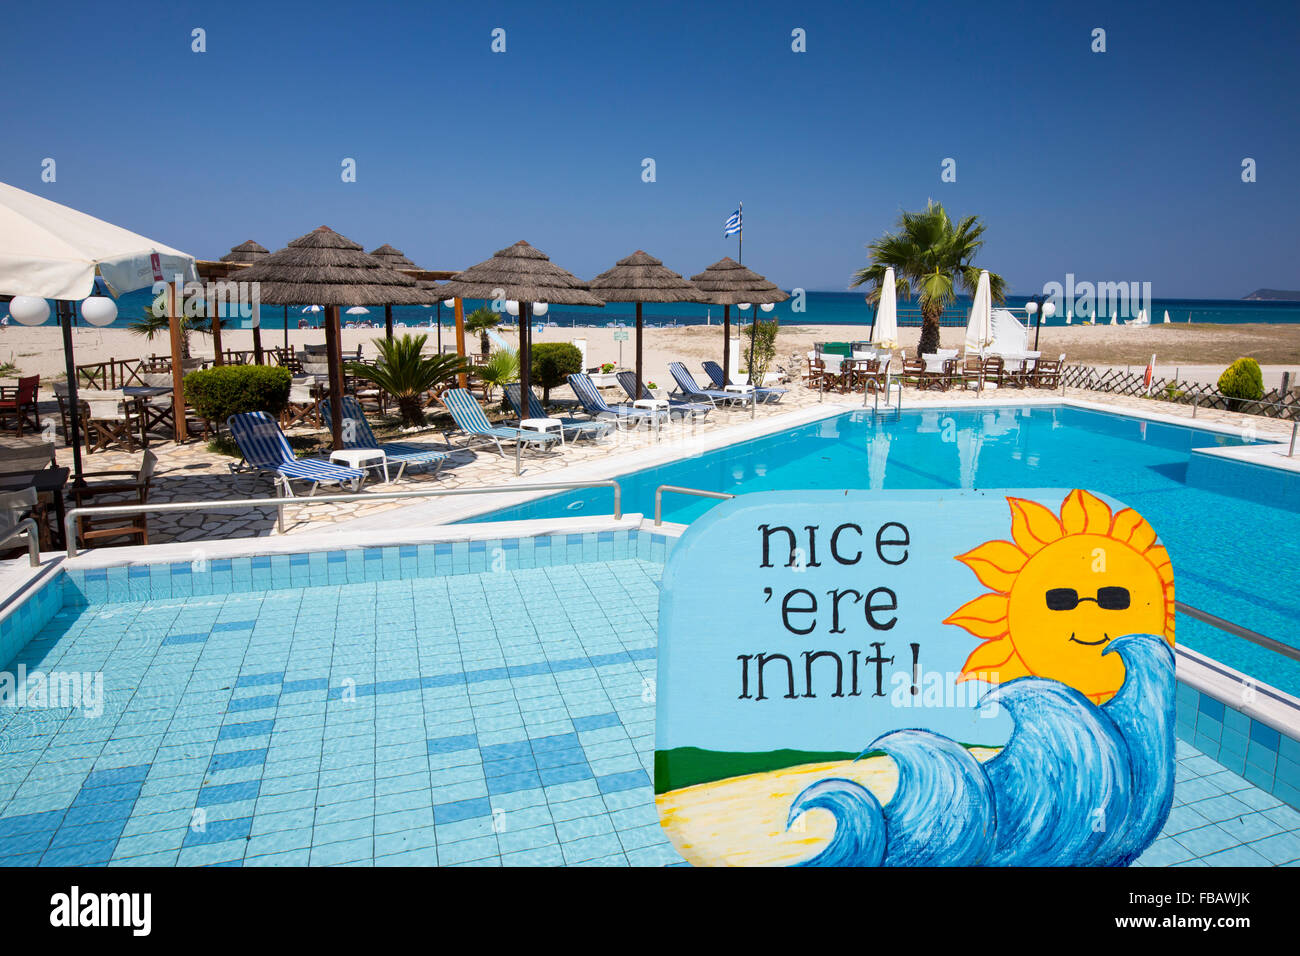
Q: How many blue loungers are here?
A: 8